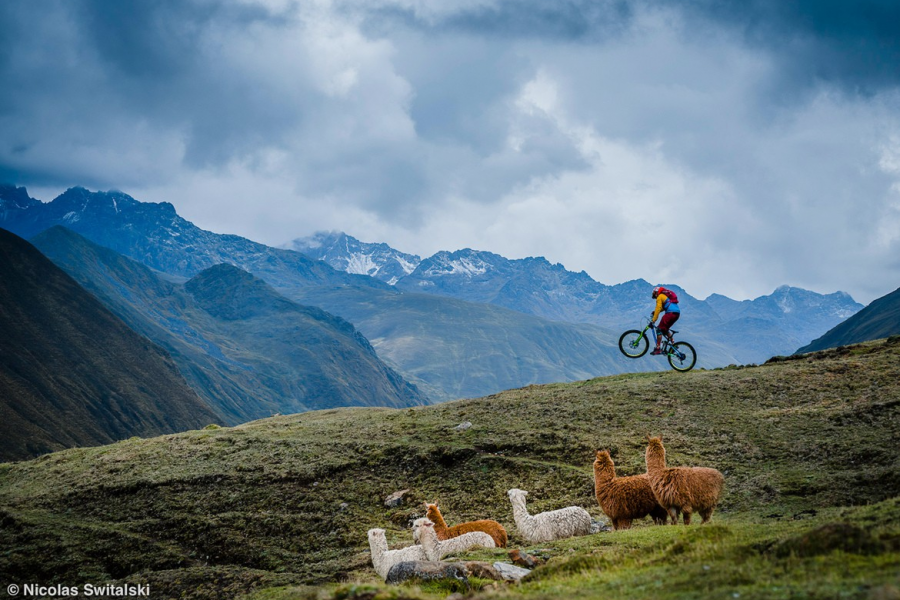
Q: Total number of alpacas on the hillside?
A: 6